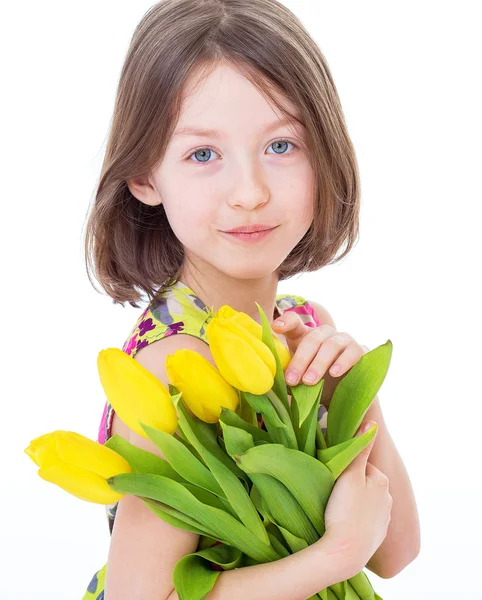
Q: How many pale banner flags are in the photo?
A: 0